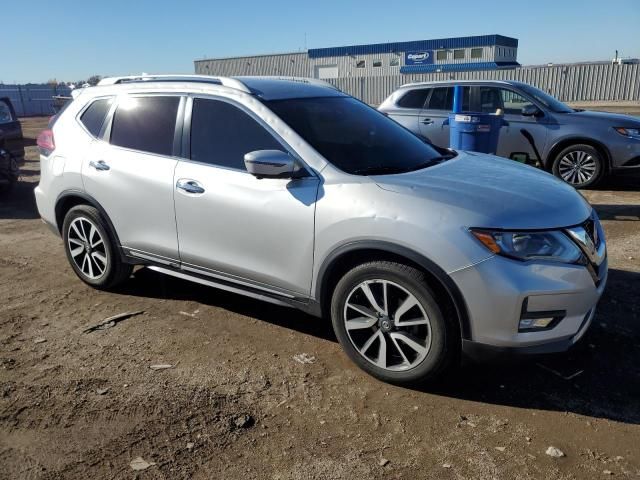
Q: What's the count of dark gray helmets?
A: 0